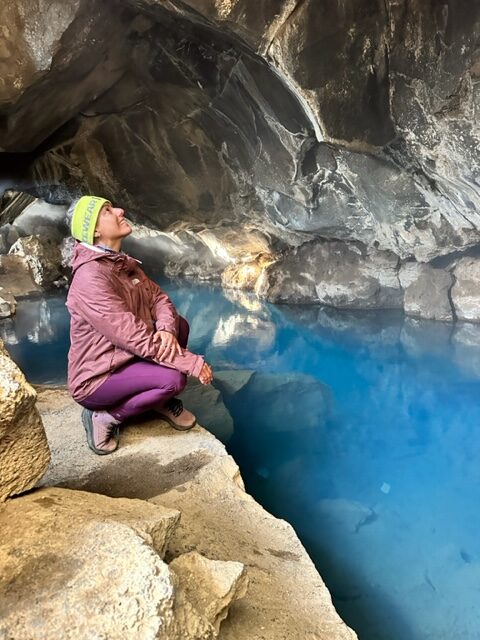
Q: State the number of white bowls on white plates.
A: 0